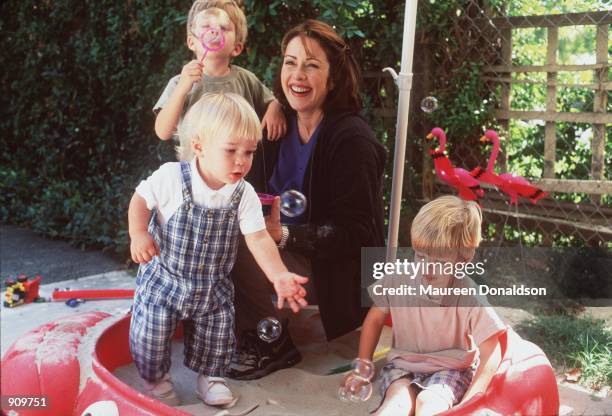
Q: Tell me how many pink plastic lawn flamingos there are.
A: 2